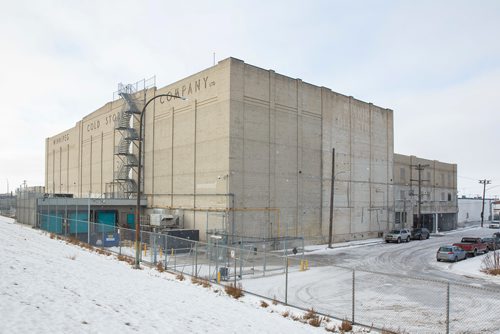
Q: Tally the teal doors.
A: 4